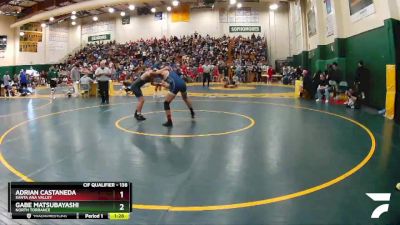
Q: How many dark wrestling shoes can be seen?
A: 4